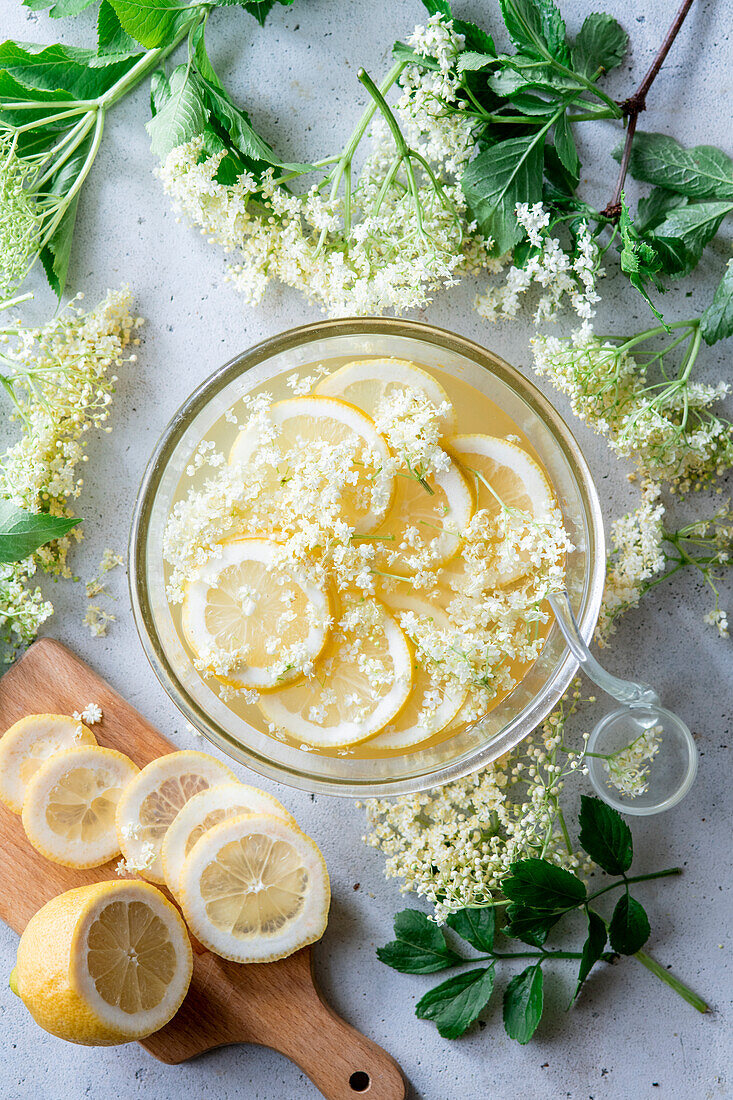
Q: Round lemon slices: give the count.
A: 12